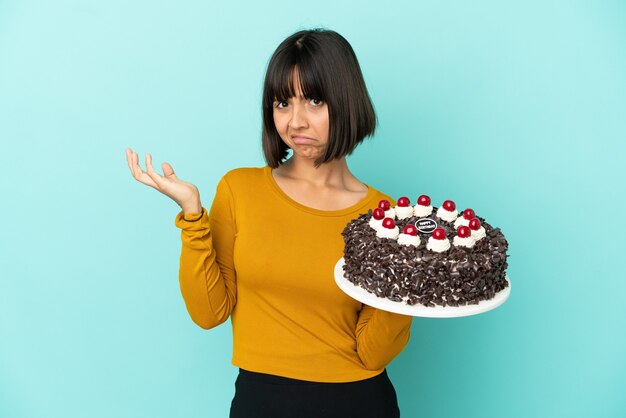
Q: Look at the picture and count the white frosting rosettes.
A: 11